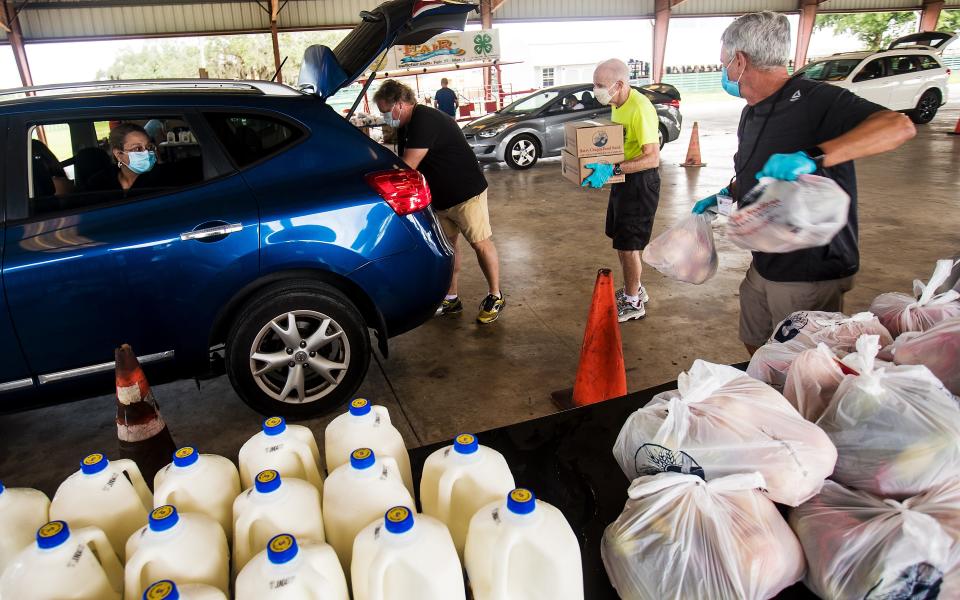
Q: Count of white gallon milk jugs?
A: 14